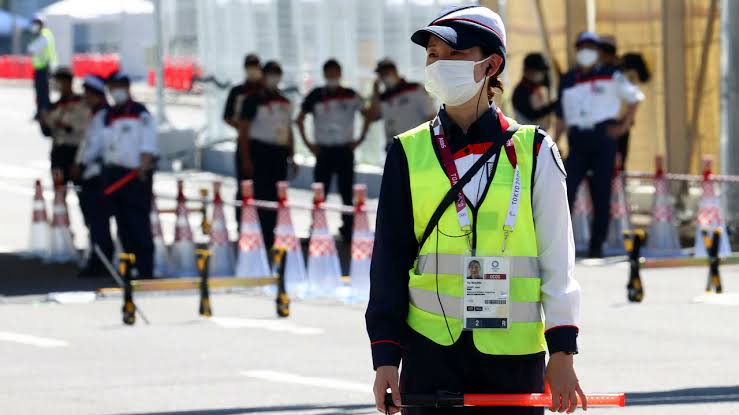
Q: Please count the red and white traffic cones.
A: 13